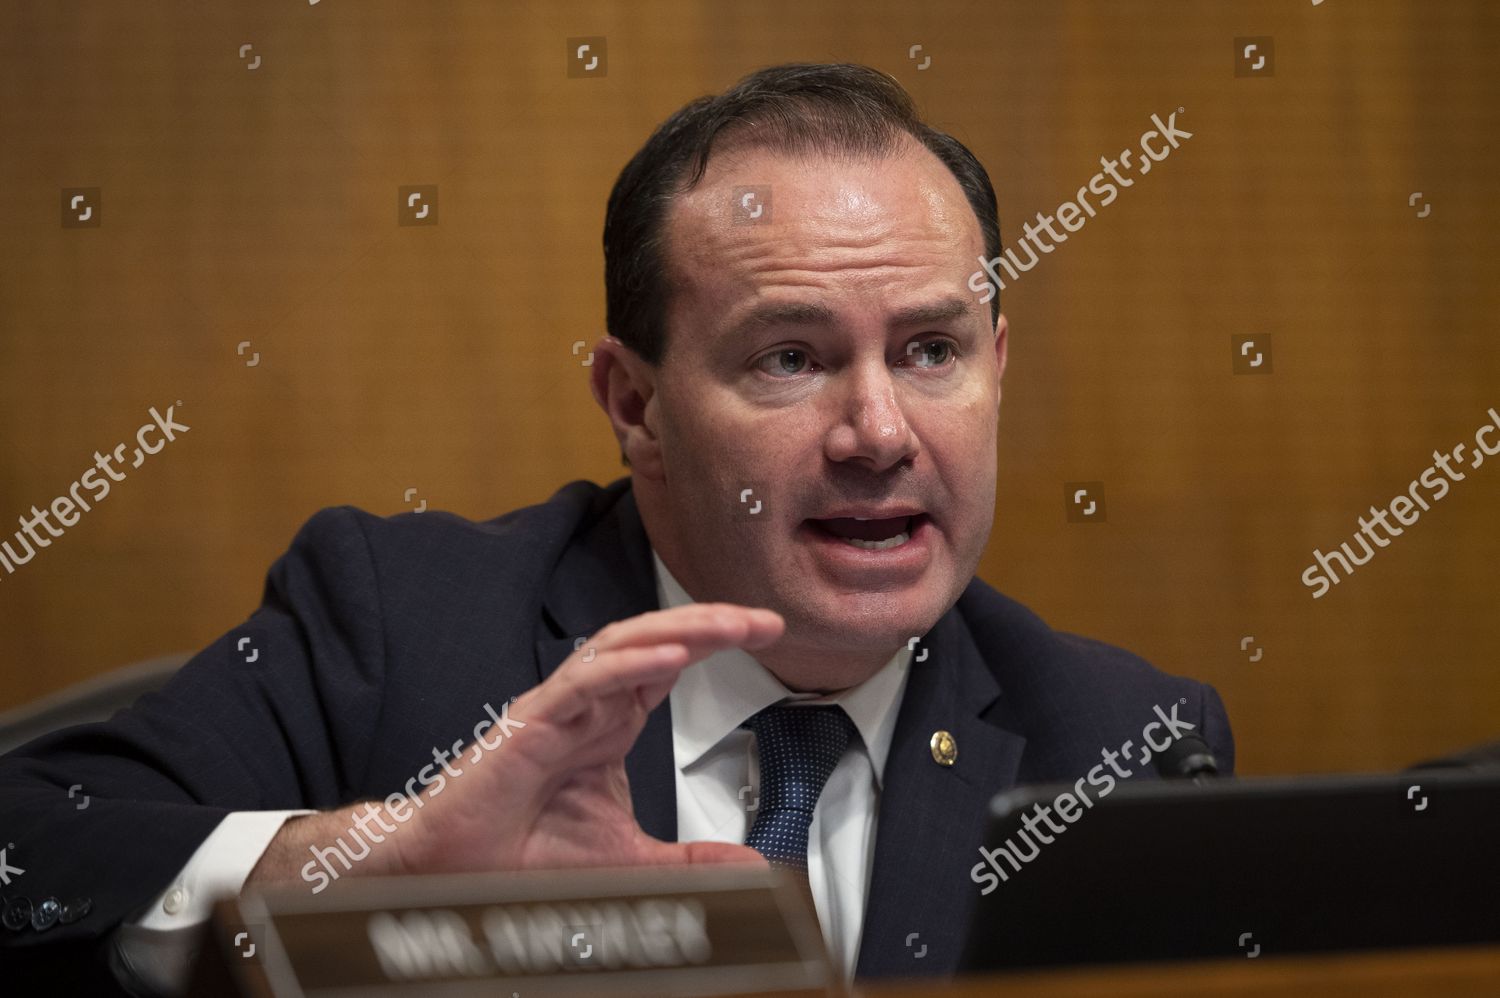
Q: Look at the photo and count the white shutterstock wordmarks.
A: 5